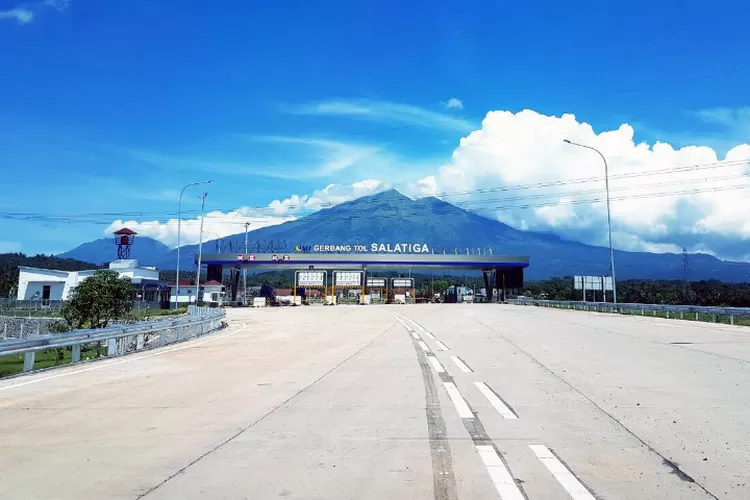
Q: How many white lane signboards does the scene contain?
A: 4